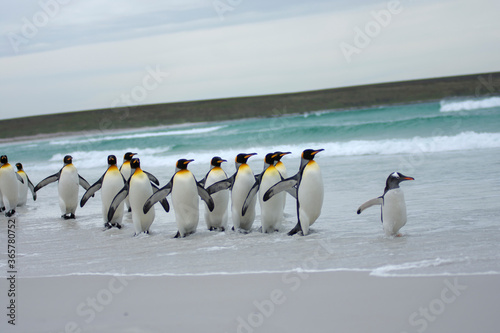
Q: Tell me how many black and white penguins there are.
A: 13